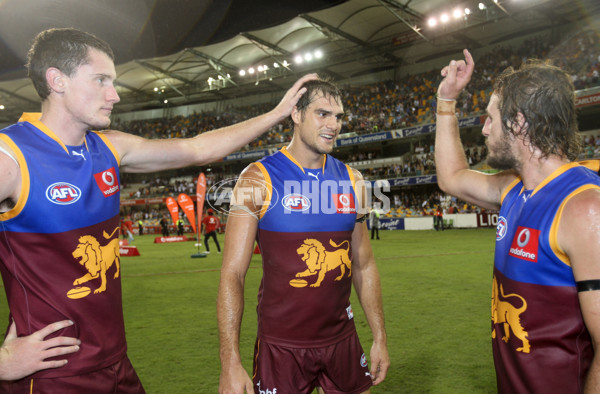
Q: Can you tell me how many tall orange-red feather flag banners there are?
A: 3